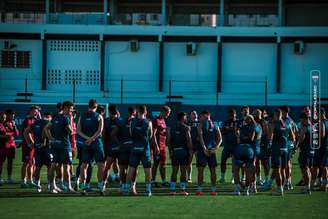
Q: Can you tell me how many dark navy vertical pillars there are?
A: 5